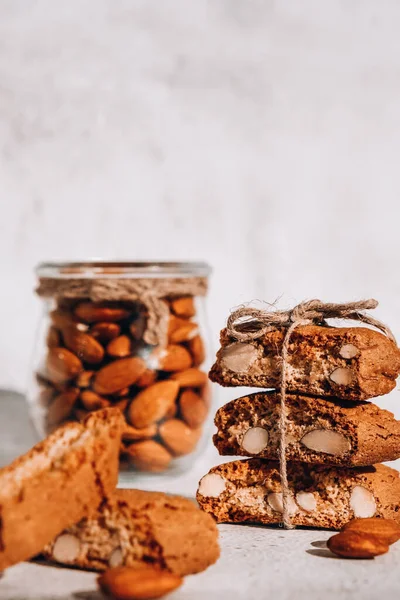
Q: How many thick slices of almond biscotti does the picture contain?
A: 5